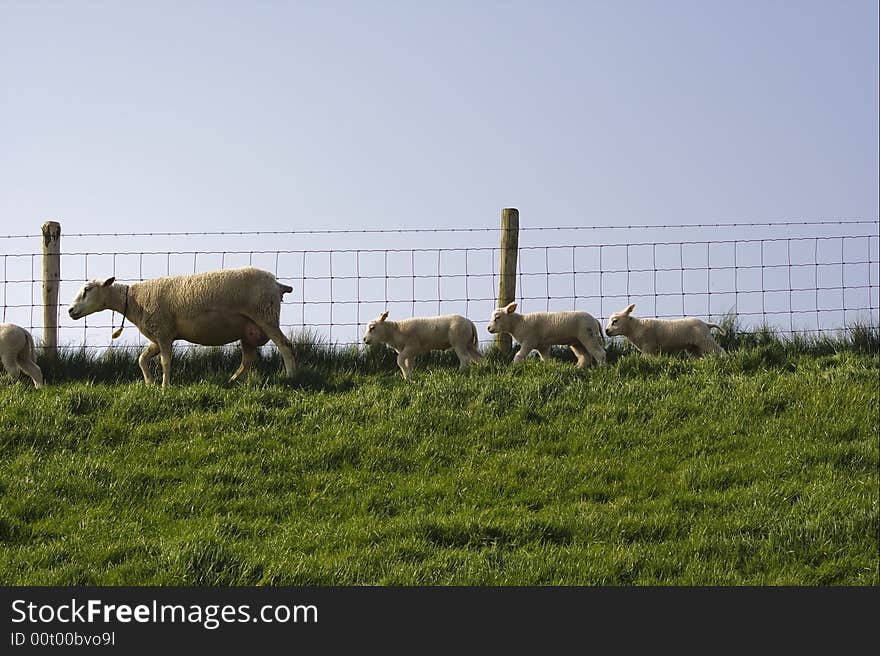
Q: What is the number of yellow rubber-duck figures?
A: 0